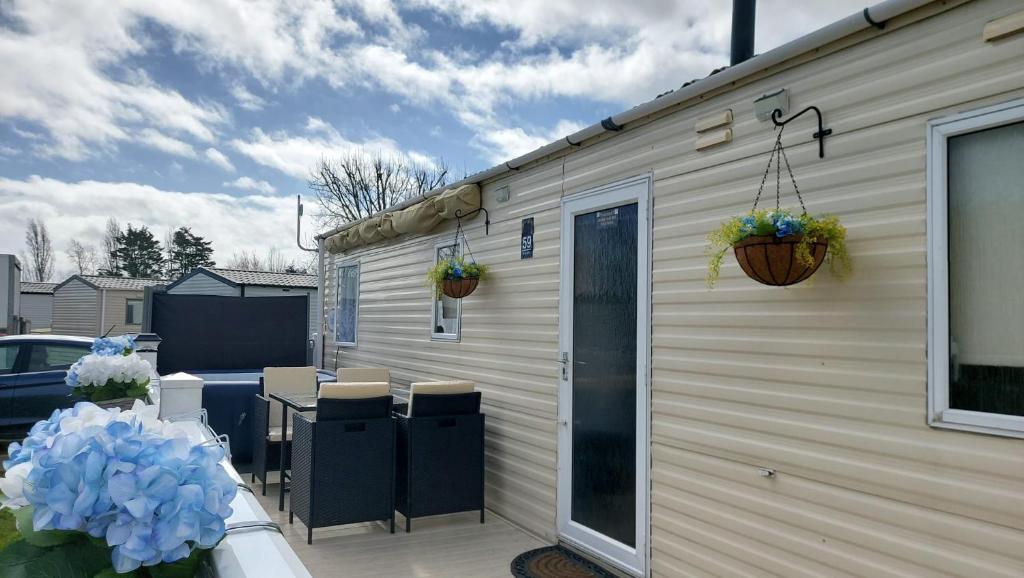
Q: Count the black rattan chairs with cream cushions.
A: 4